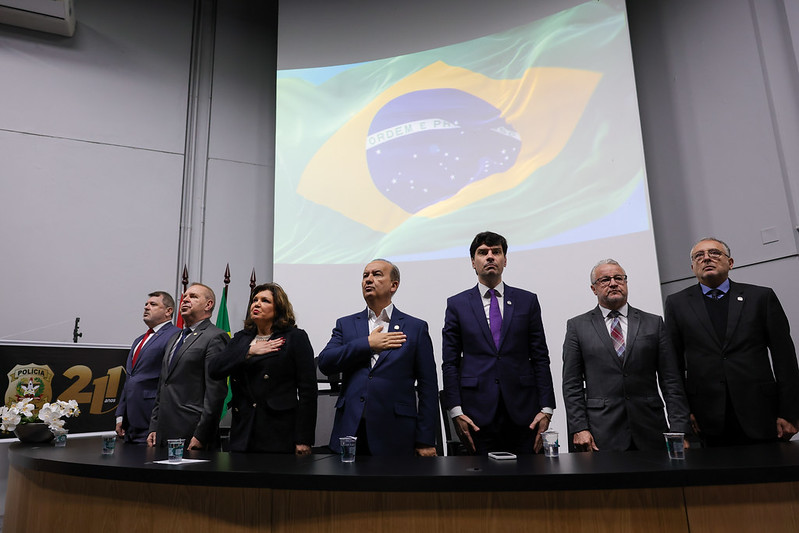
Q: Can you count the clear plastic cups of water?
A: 6